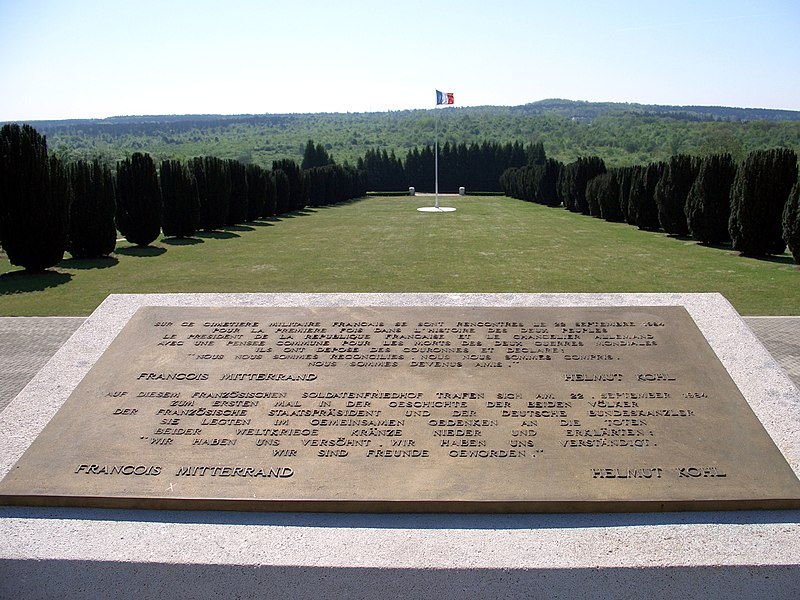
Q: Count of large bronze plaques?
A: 1